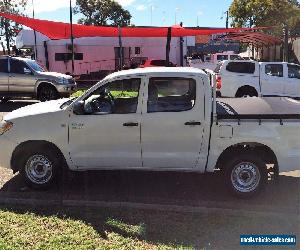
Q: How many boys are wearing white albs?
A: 0